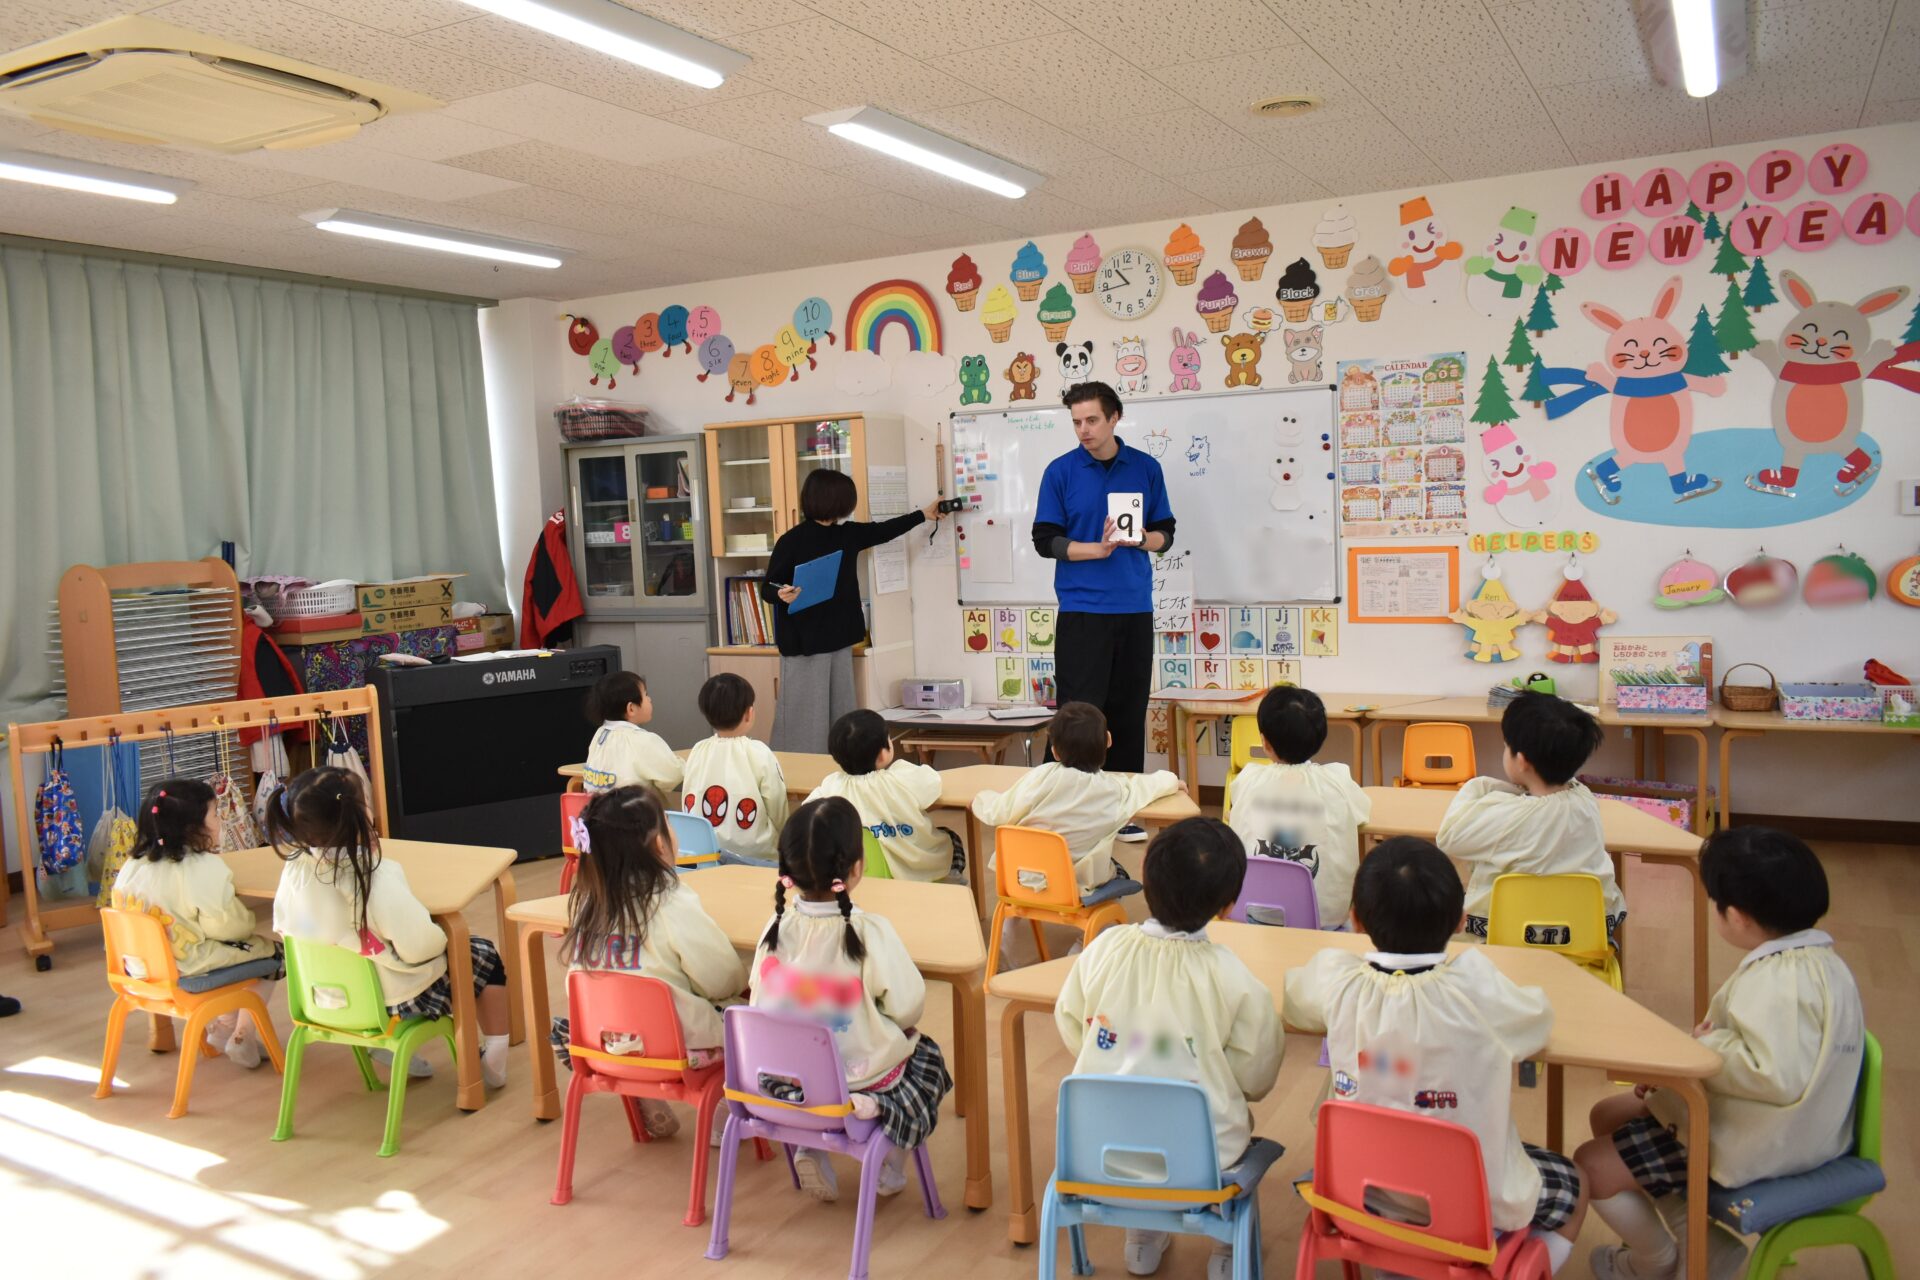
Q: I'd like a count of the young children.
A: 13